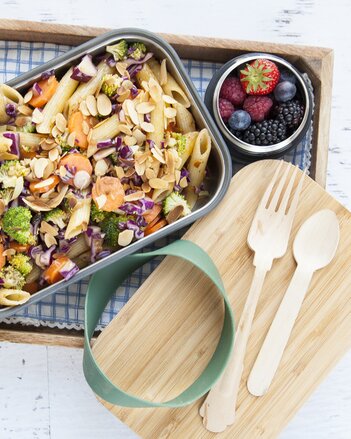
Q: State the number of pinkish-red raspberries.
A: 3